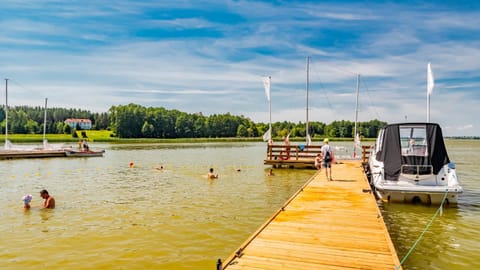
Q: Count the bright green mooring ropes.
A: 1